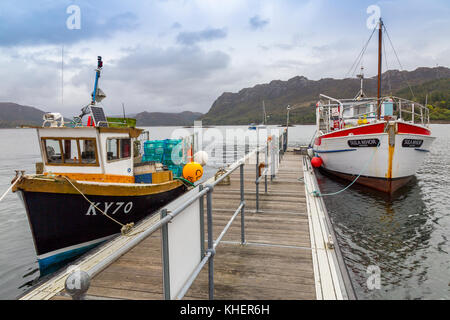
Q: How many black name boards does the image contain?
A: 2